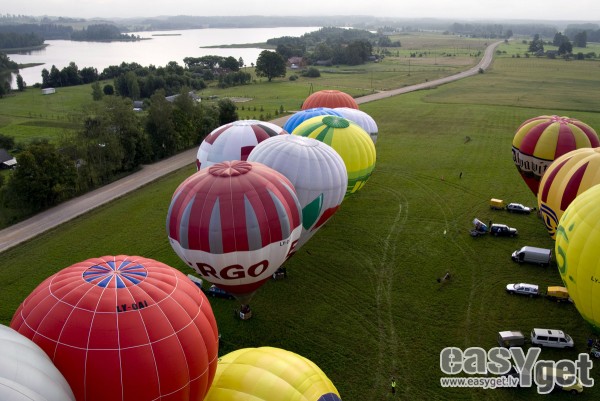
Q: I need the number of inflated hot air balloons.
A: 13